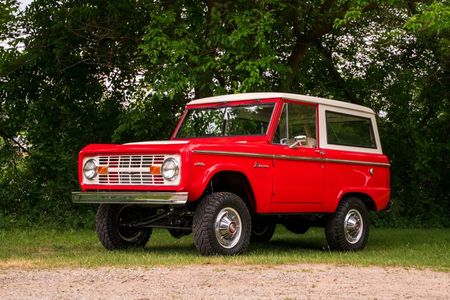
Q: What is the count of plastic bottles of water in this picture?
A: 0